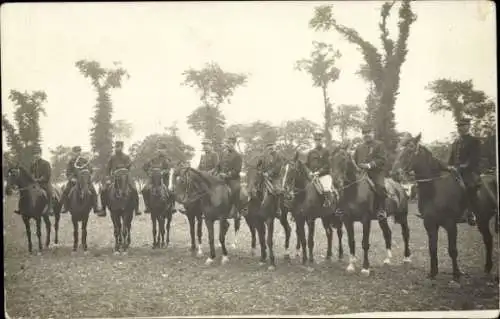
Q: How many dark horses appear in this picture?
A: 10